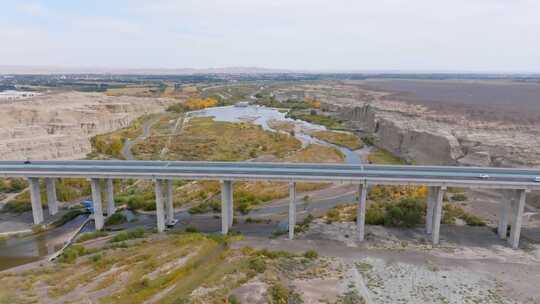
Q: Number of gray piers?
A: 14